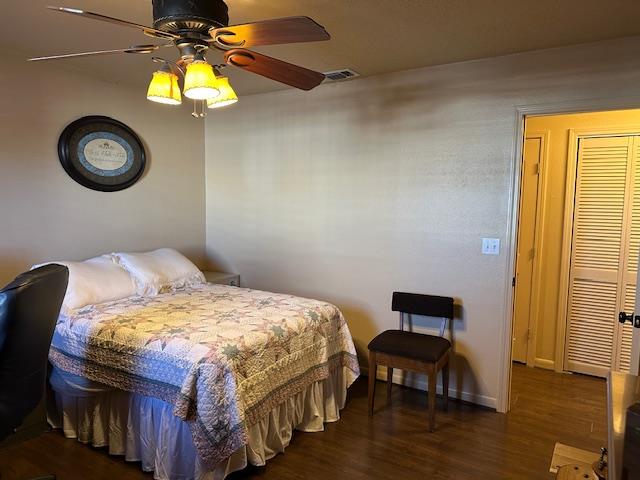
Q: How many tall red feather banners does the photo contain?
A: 0